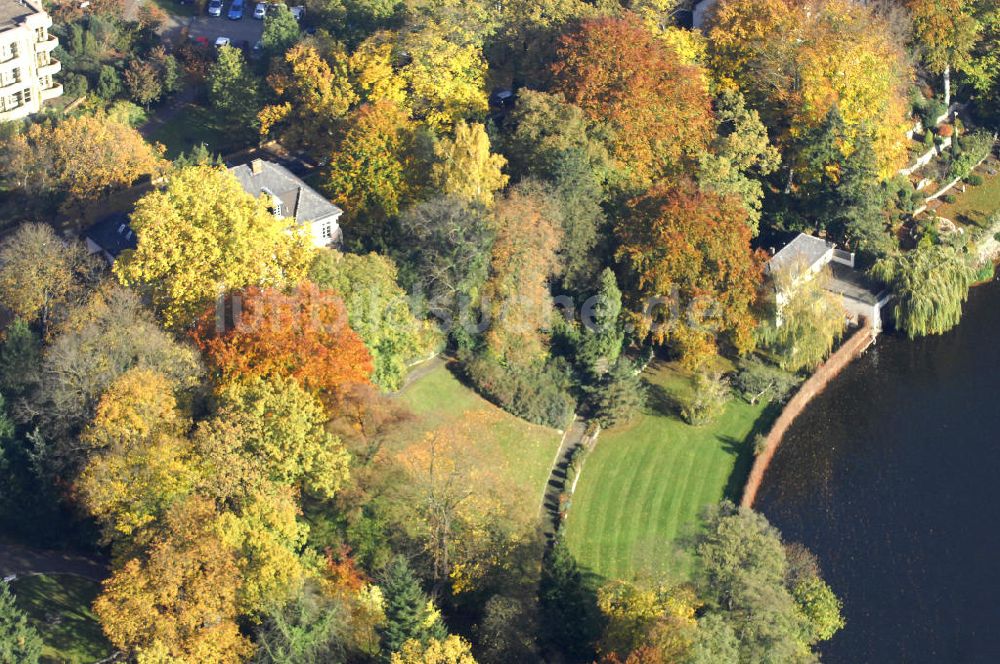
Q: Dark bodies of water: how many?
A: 1